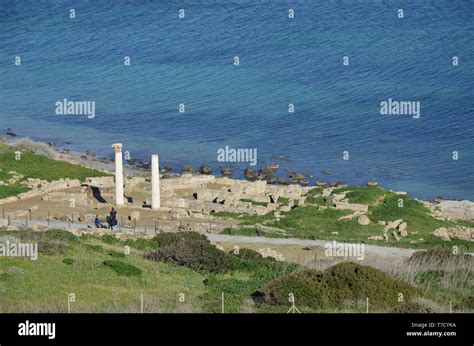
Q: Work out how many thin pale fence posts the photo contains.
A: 6